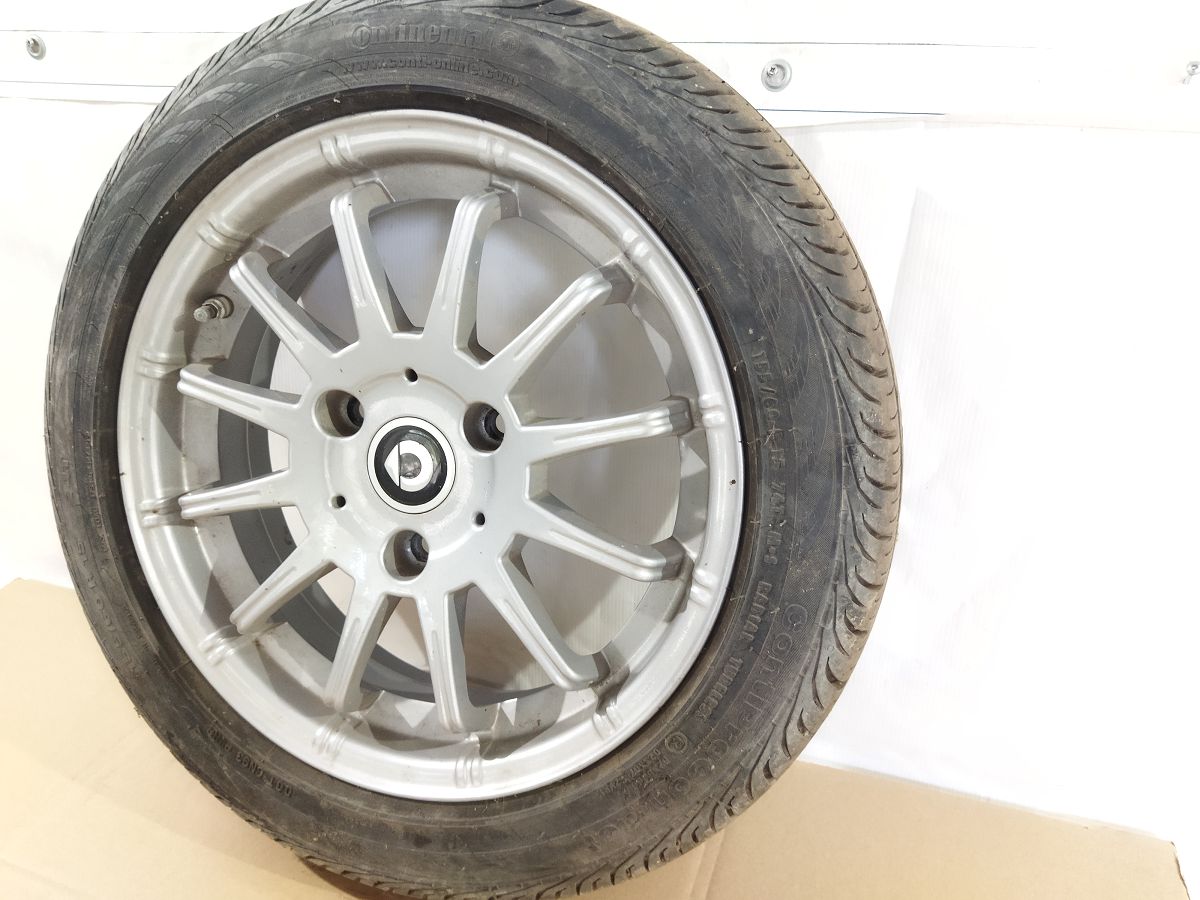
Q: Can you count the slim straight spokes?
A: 12